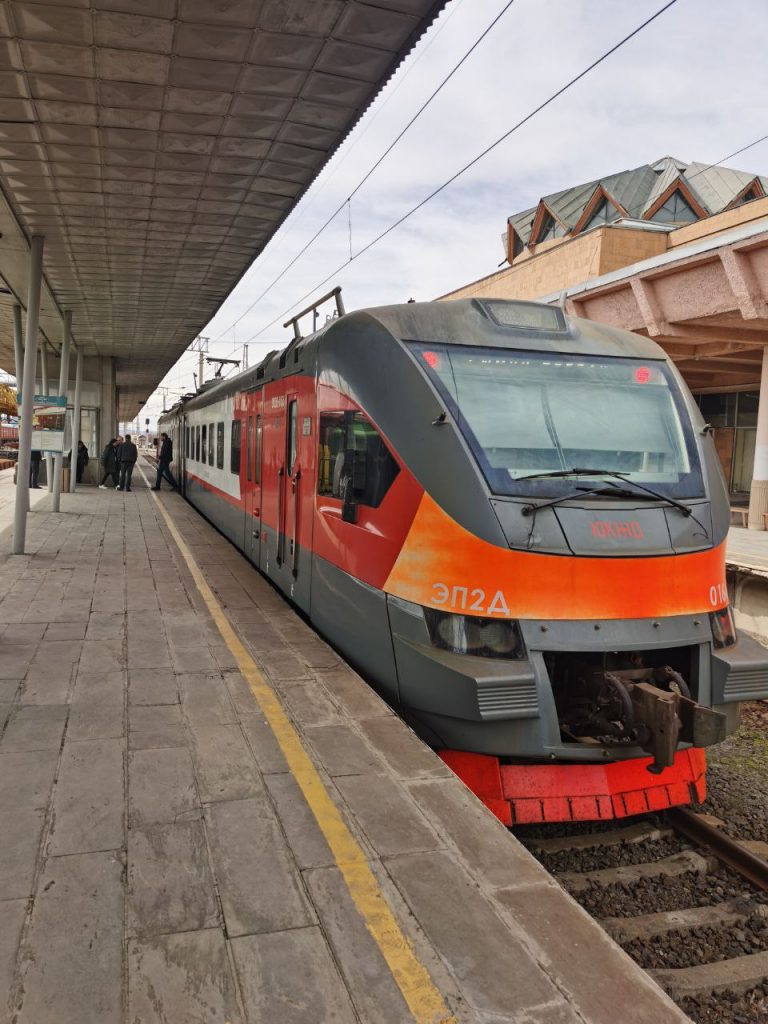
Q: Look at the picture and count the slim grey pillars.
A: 5